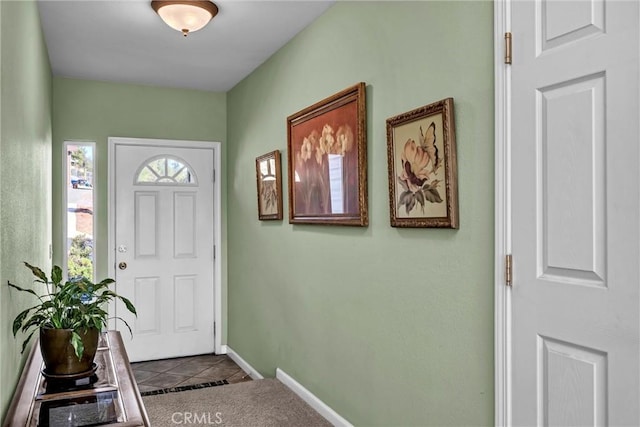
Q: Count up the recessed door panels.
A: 7